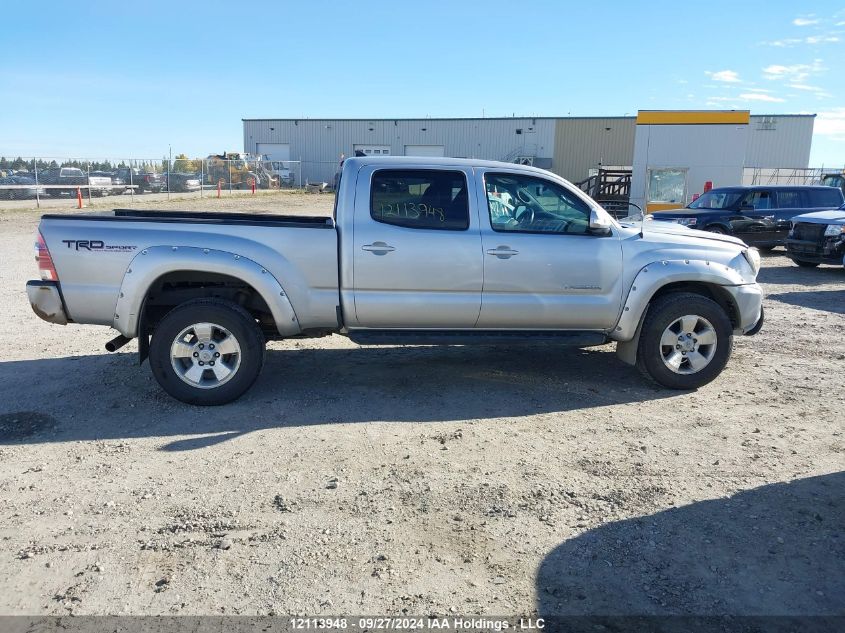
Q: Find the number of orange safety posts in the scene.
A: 3